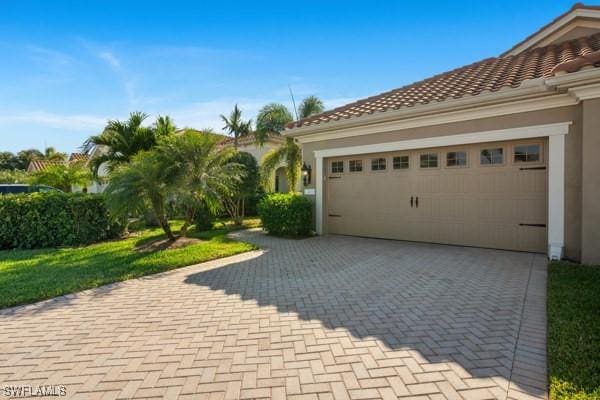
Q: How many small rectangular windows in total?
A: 8